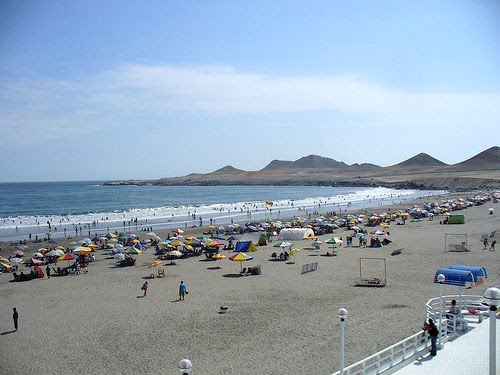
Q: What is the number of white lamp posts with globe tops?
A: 4